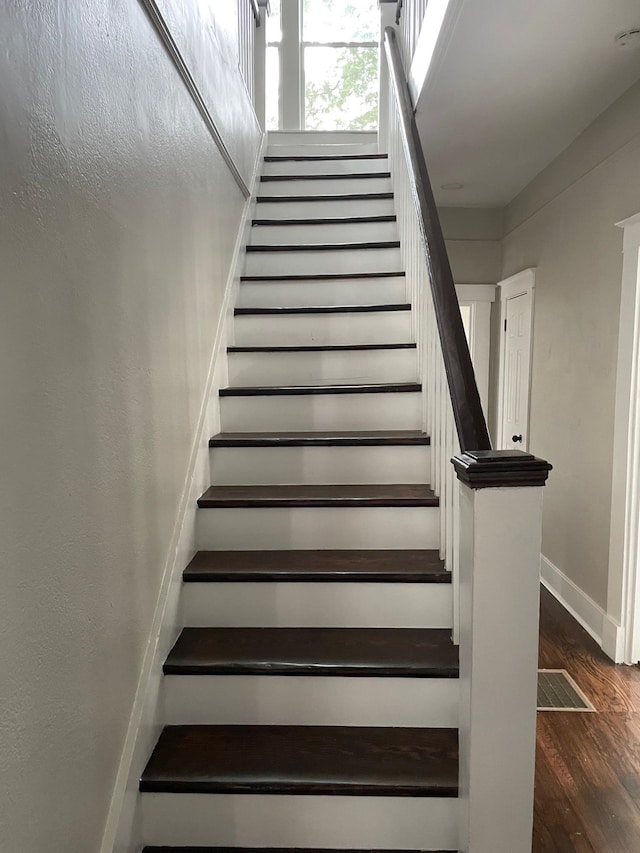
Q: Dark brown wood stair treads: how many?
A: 15